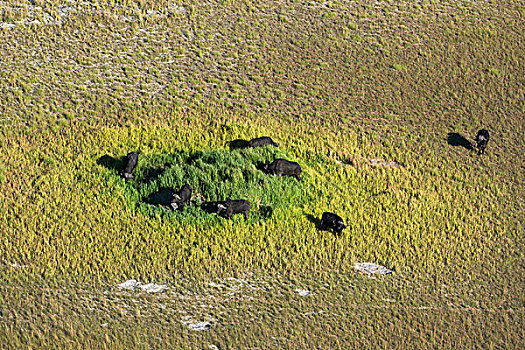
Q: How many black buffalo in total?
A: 7